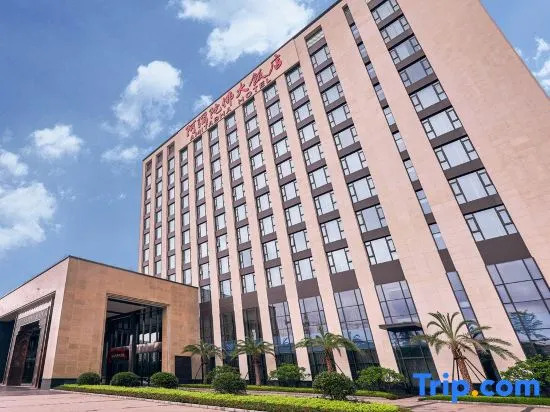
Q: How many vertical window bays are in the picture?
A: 13